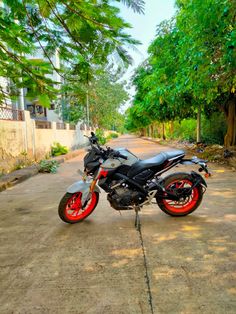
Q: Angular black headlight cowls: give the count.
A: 1